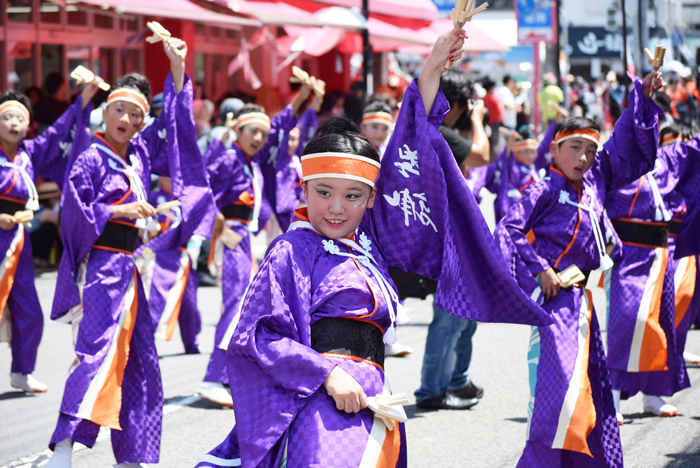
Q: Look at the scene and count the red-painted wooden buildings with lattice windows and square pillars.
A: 1